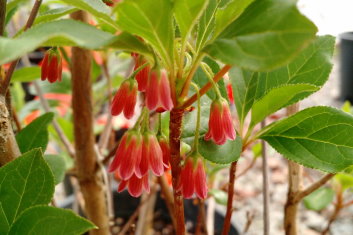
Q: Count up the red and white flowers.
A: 10